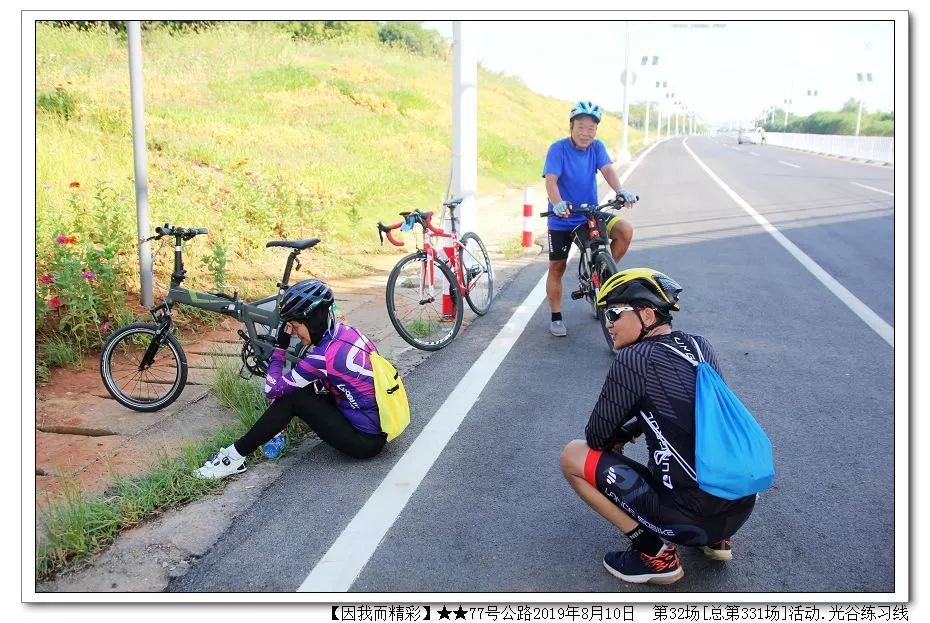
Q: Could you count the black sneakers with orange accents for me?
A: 2